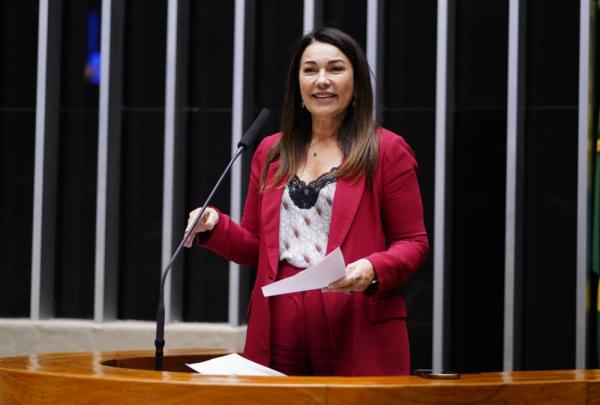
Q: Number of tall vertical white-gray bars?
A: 9